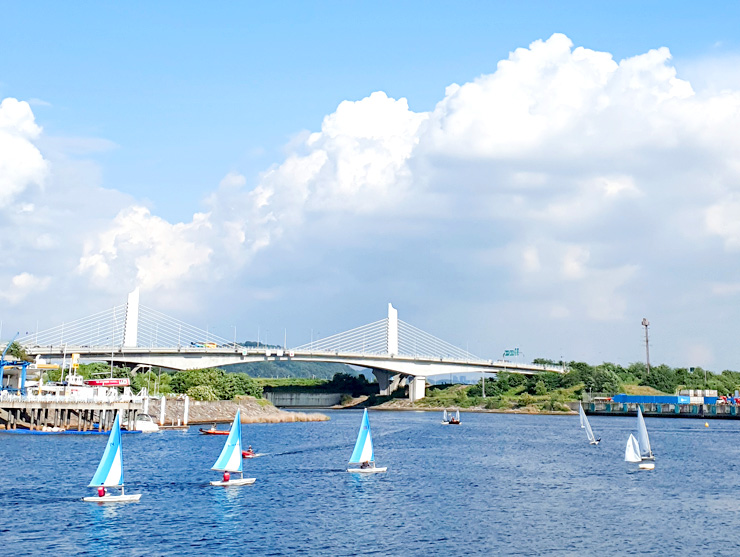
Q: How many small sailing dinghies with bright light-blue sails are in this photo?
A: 3